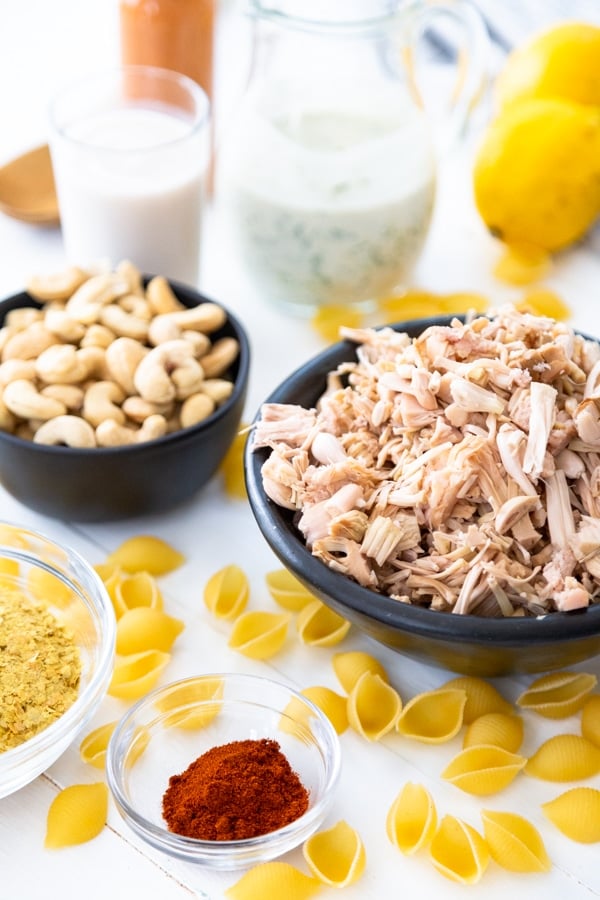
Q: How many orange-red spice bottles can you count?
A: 1